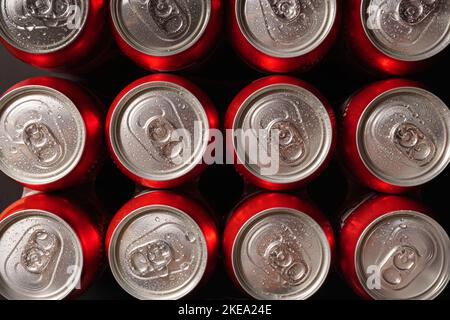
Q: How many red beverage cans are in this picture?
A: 12